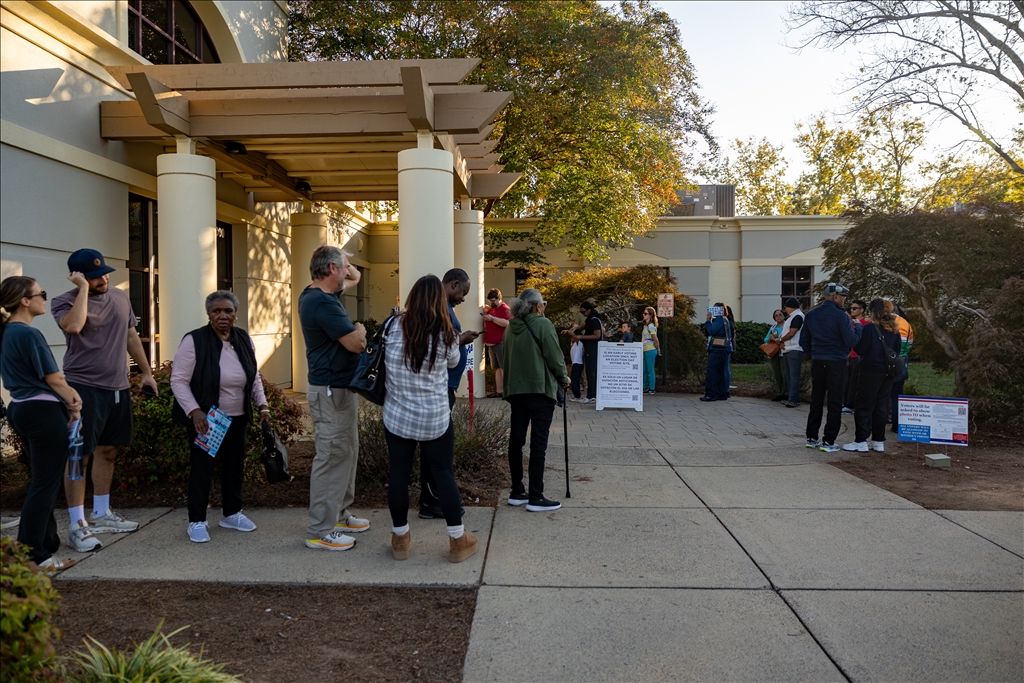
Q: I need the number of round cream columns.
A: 4